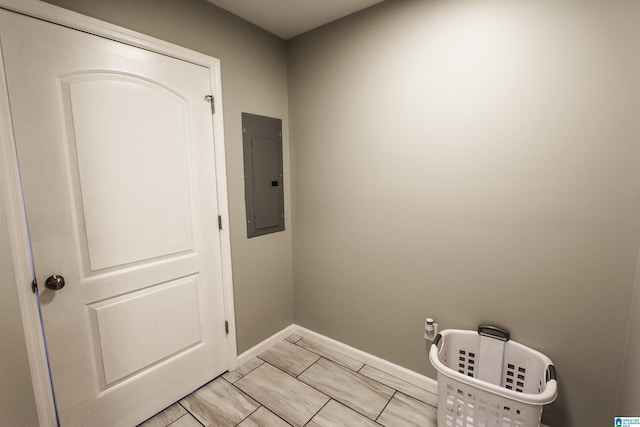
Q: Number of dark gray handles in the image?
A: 3